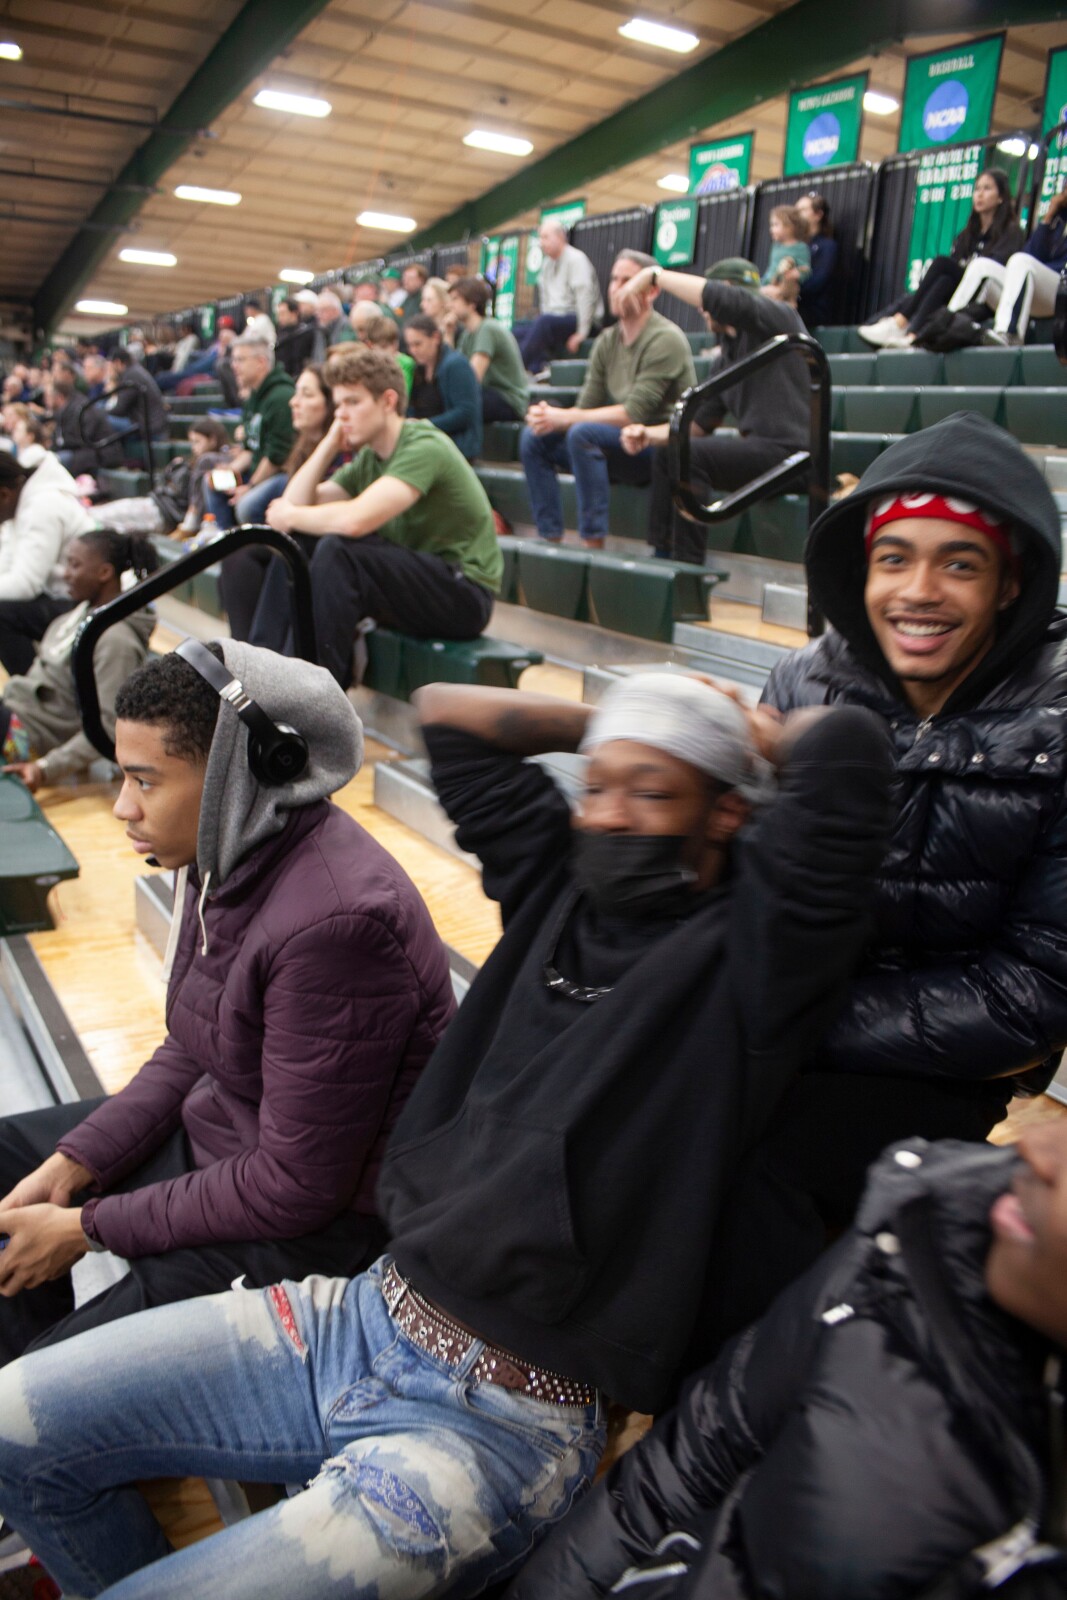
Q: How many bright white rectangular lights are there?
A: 12